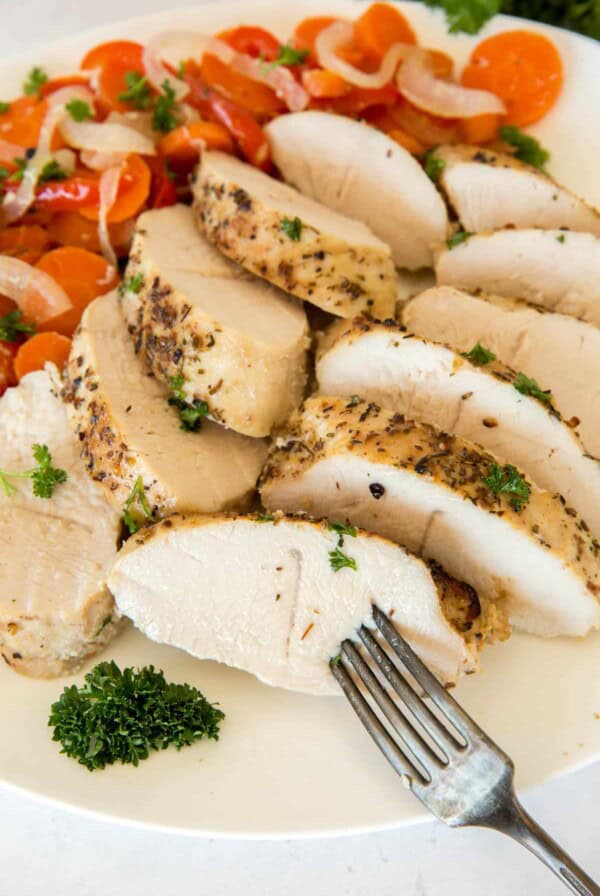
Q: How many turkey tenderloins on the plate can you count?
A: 11